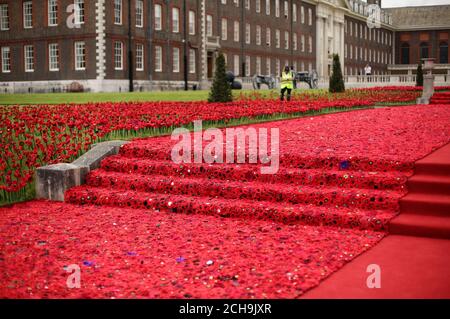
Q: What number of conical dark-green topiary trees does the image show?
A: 3